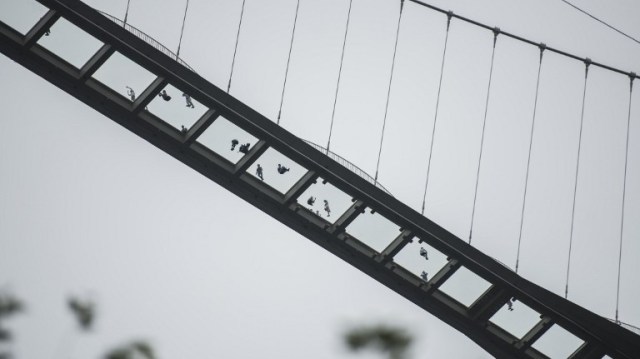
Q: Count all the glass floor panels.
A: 13